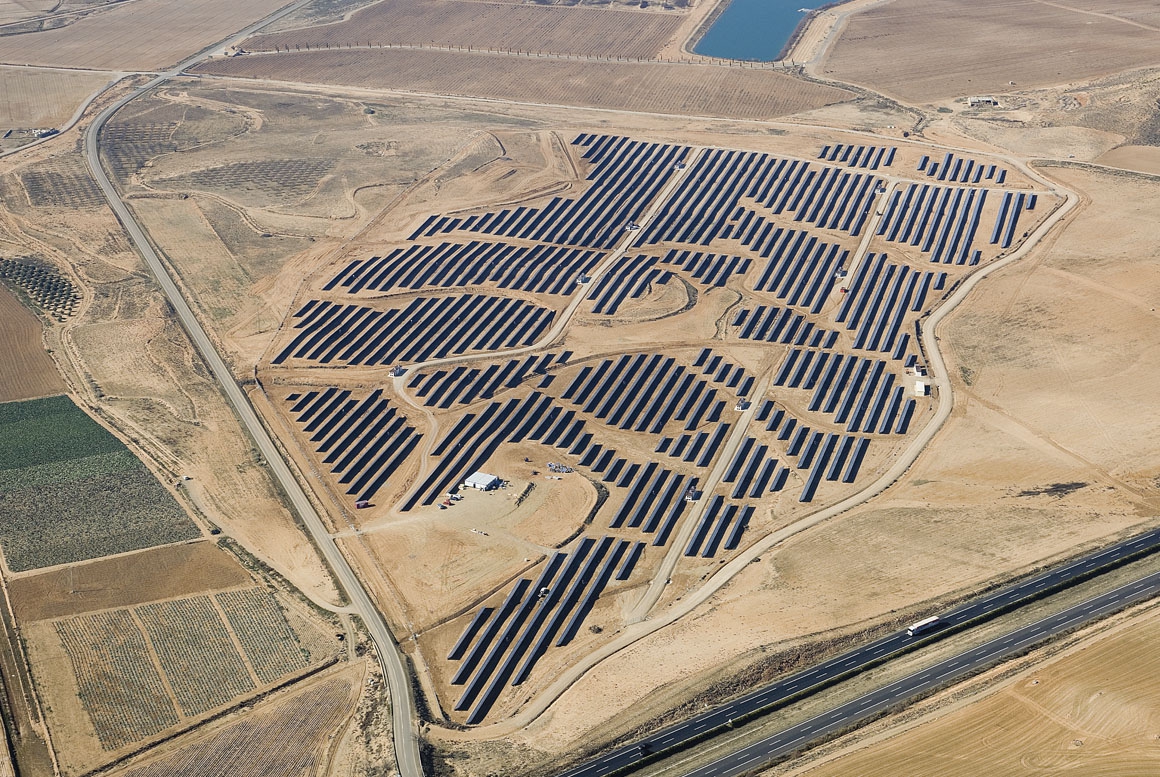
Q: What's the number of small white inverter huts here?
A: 8